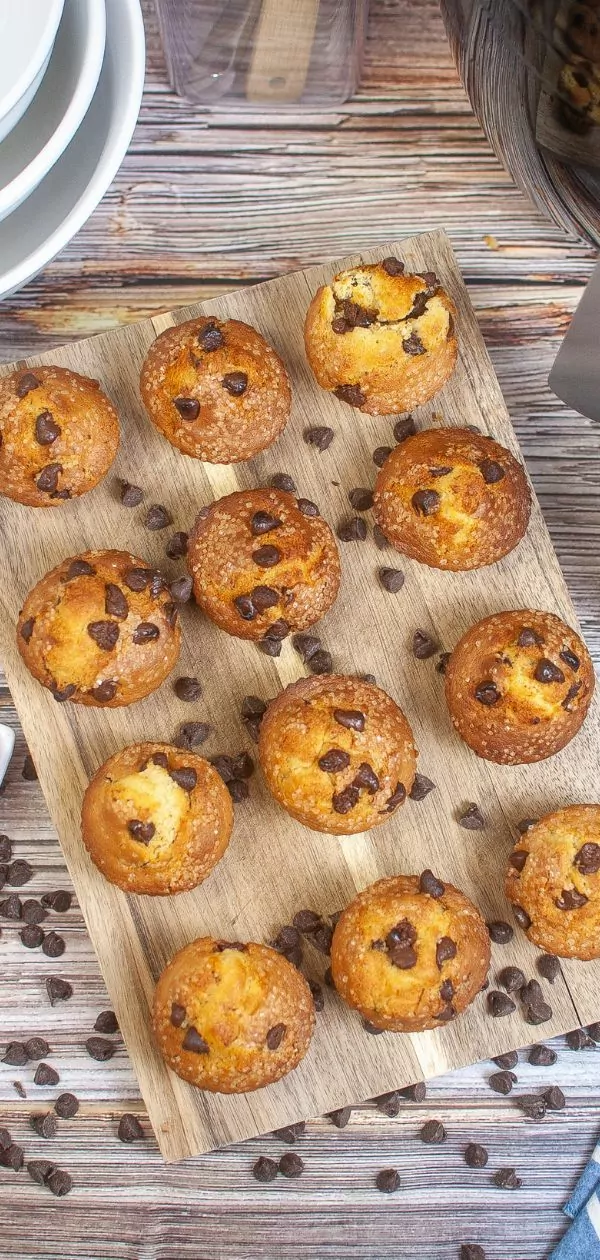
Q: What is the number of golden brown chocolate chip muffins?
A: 12